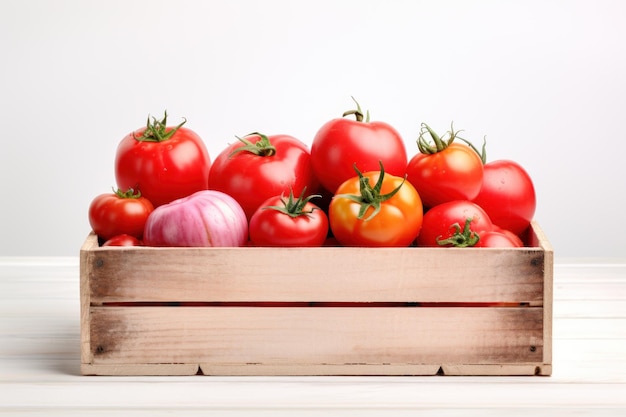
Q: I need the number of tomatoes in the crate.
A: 11